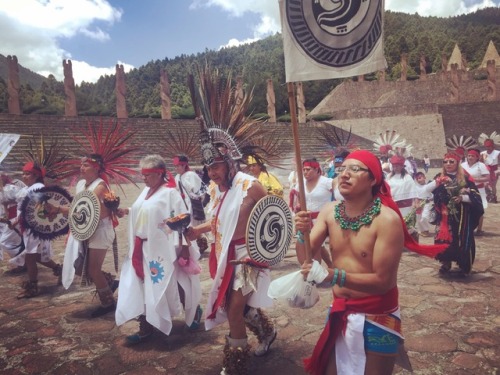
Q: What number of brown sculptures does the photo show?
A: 15